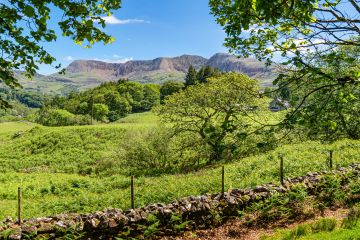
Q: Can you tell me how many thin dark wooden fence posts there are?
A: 5